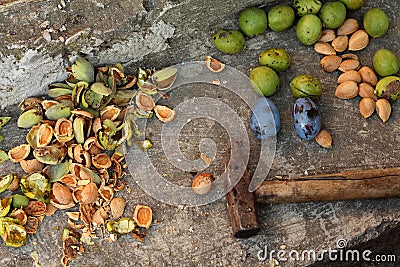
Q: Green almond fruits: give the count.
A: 13